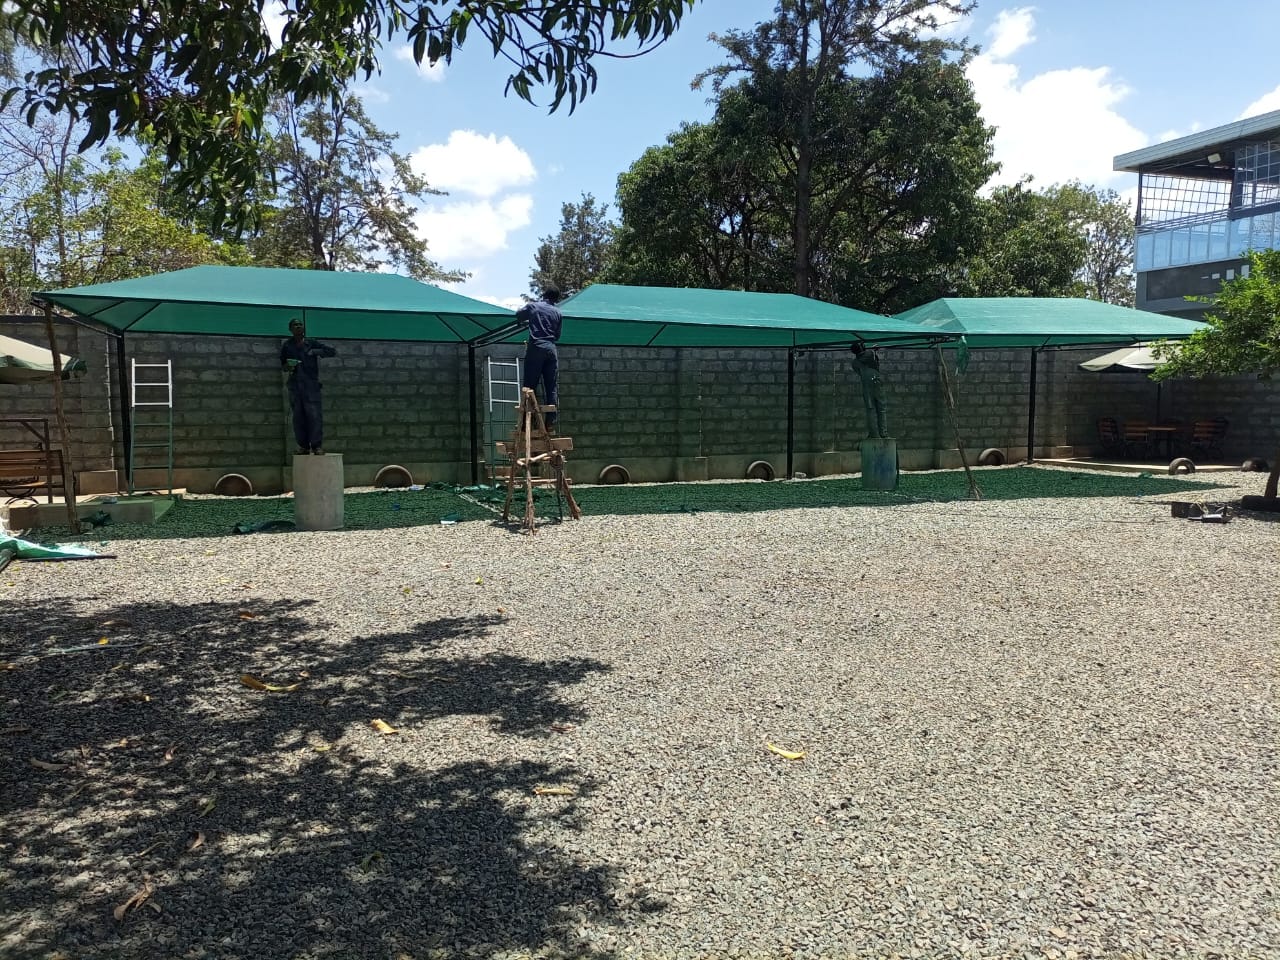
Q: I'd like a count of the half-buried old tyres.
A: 7